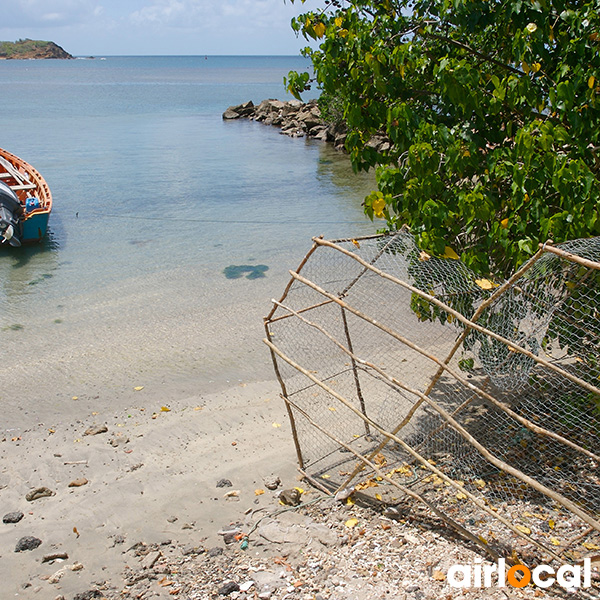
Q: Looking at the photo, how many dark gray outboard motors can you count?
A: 1